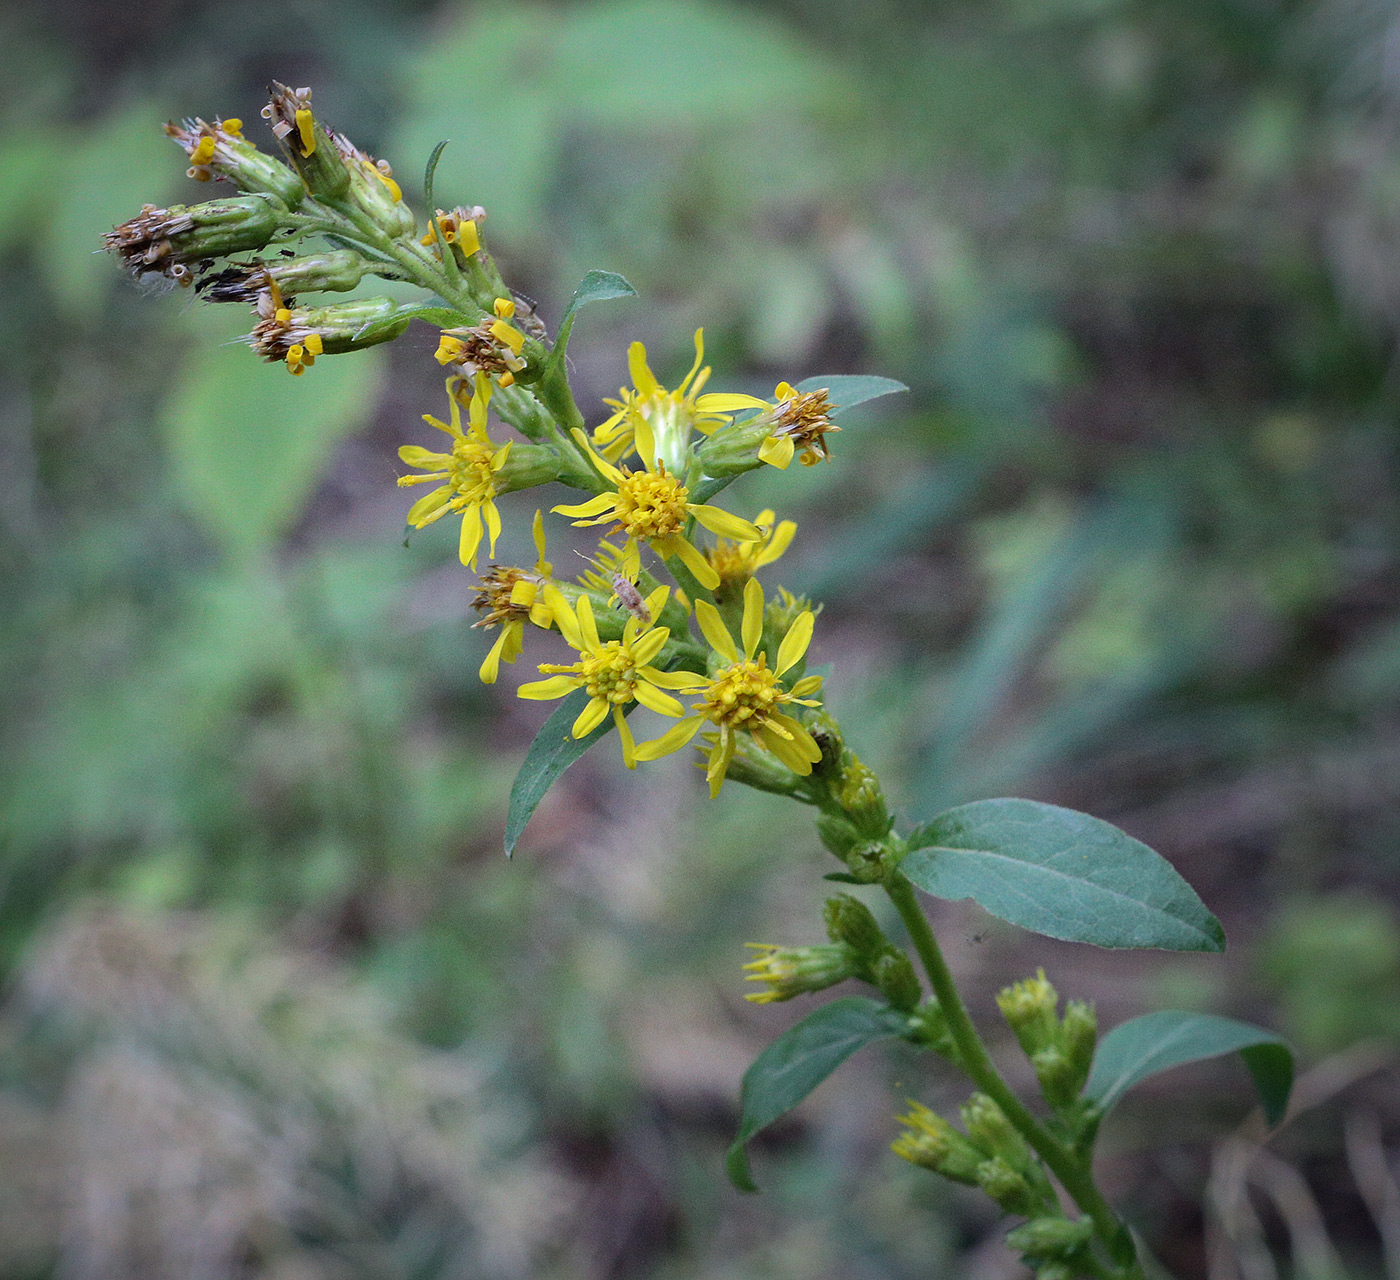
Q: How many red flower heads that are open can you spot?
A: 0